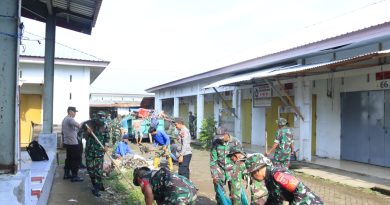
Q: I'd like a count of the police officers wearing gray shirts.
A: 2